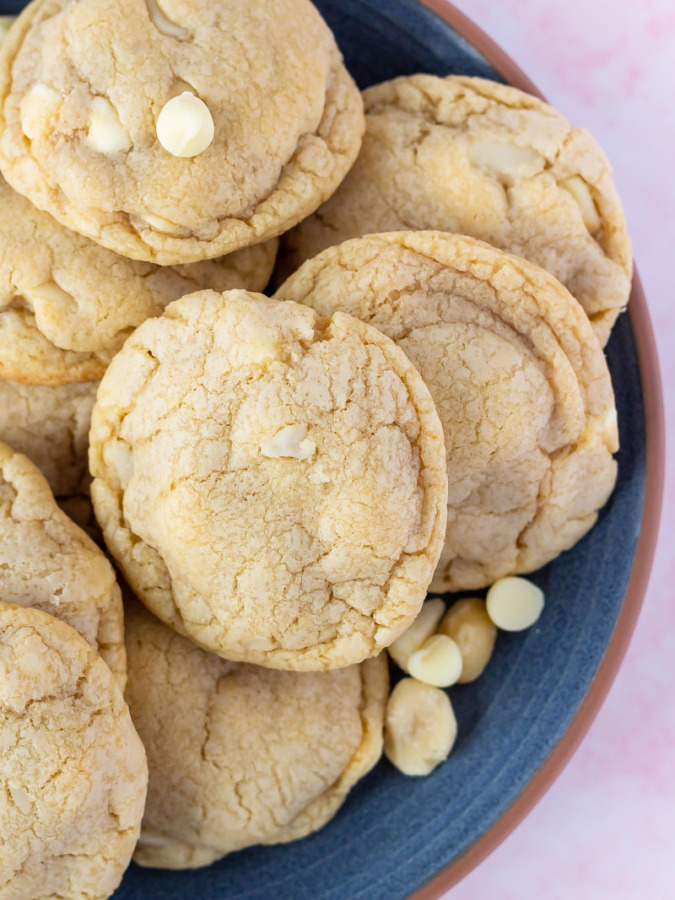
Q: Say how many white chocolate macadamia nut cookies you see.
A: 9